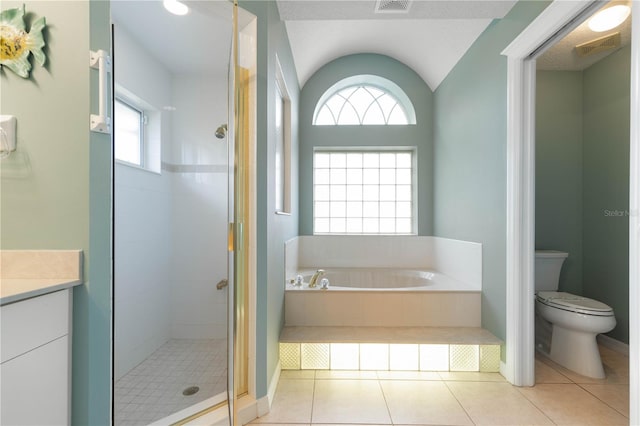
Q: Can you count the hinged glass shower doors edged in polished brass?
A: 1